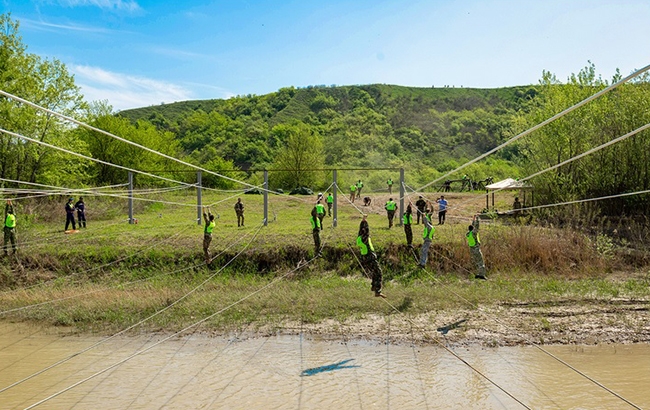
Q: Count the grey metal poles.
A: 5